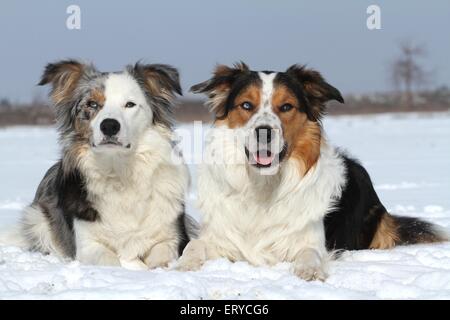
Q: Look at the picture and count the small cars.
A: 0